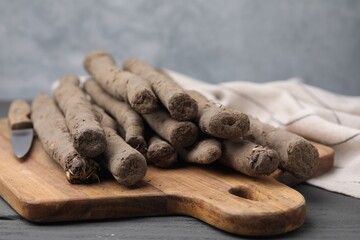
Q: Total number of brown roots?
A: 12